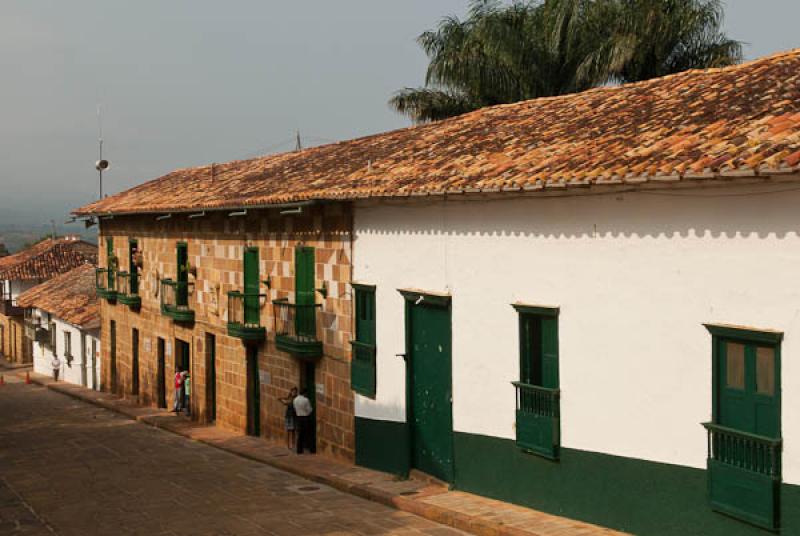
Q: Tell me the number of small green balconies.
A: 5